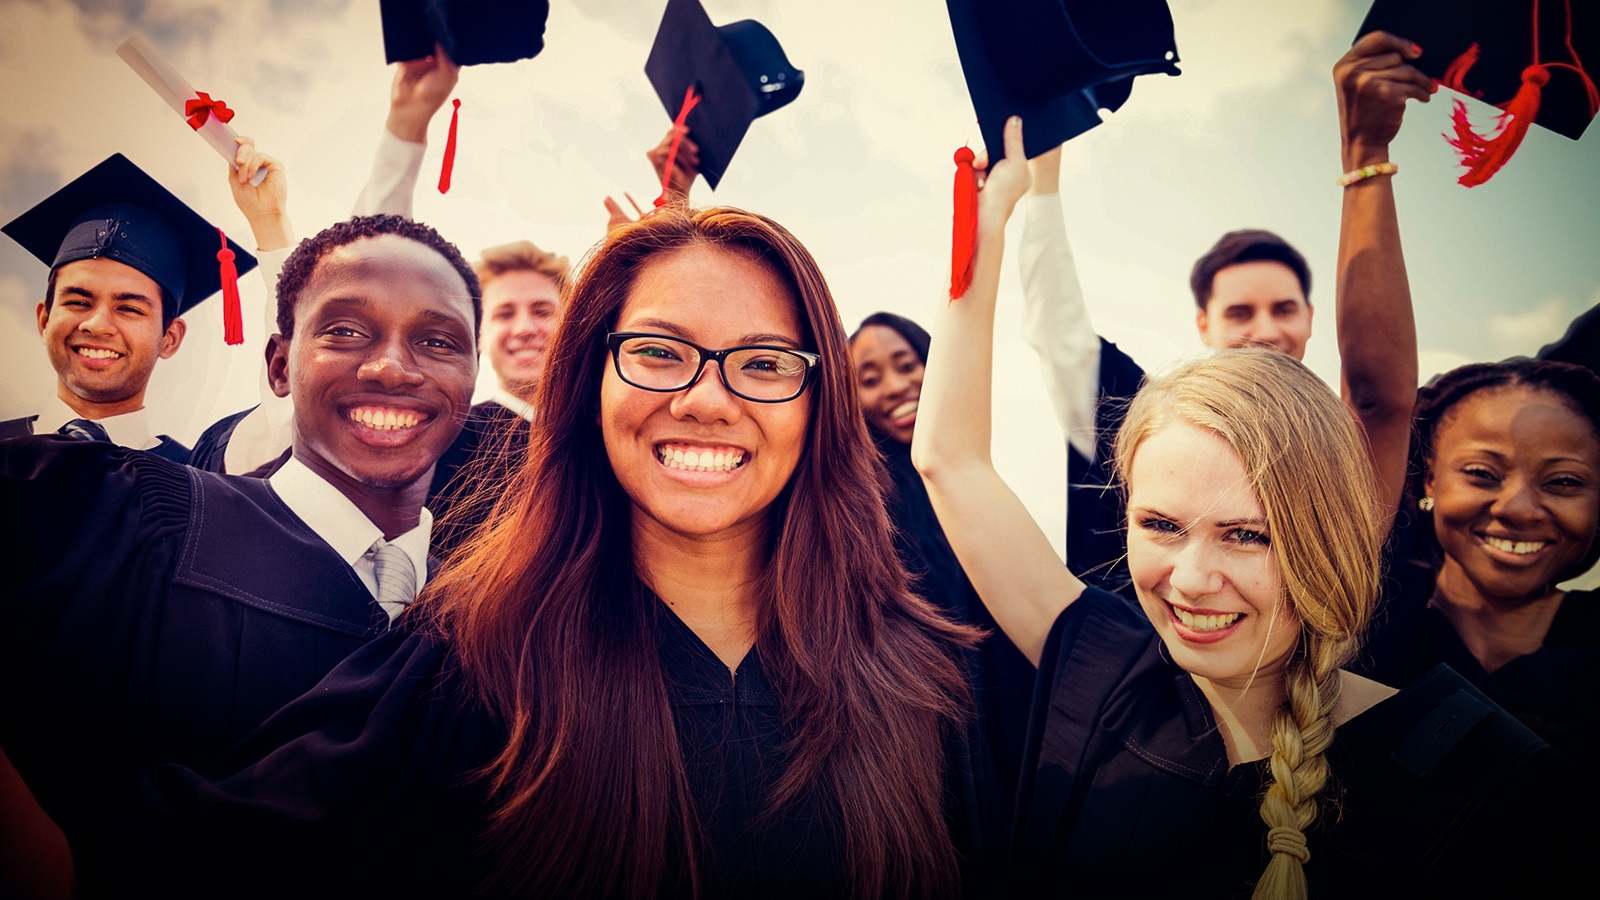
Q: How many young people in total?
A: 8